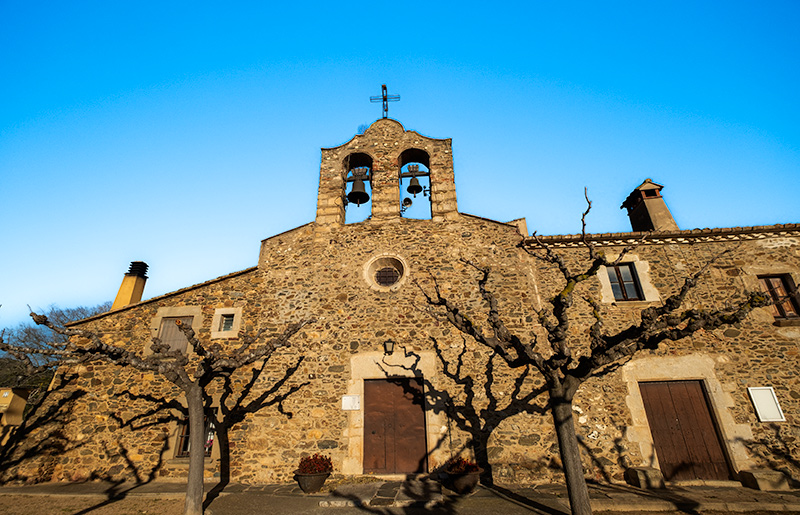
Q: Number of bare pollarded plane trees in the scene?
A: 2